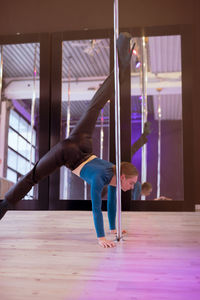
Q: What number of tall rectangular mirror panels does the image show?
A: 3